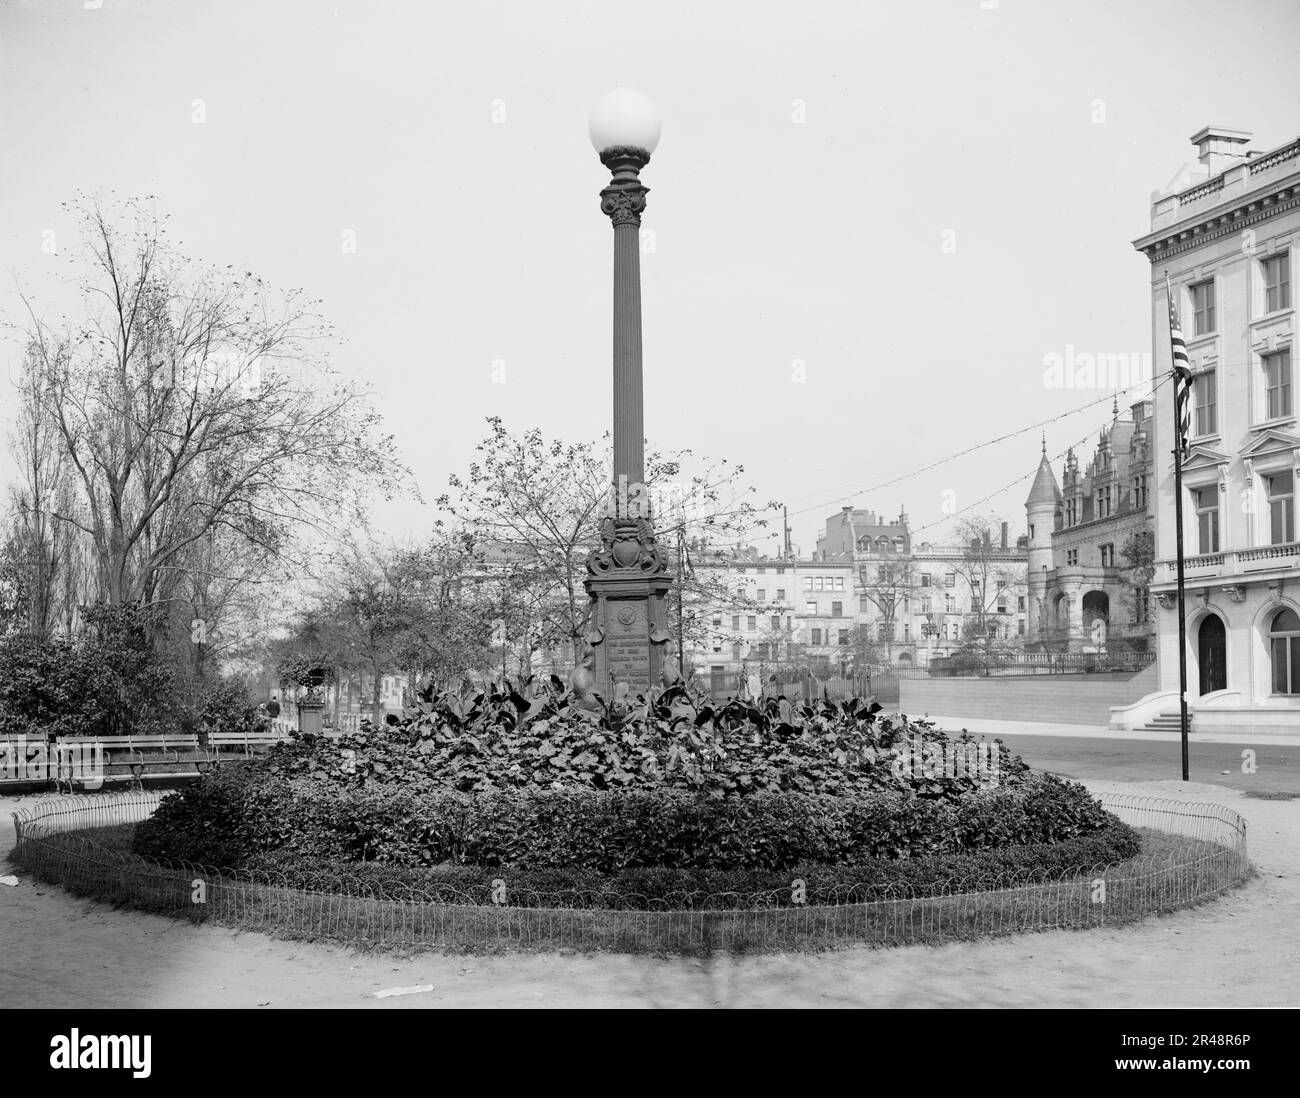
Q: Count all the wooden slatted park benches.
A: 3